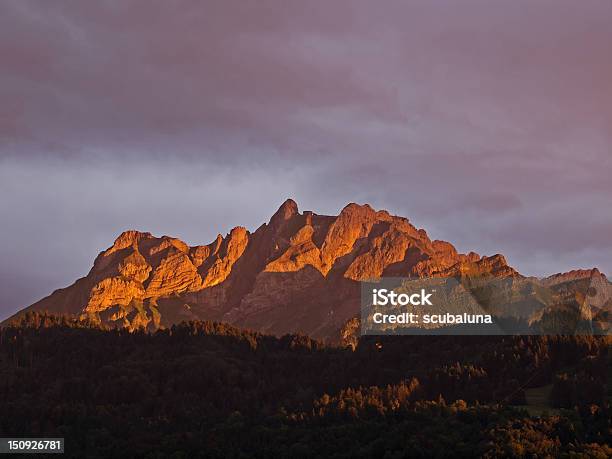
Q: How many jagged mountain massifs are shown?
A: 1